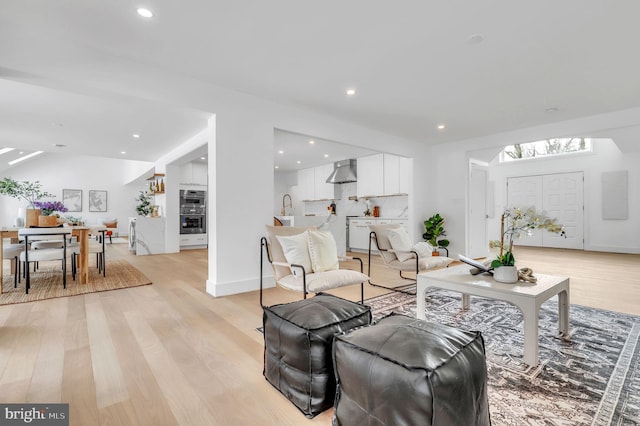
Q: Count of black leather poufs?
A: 2